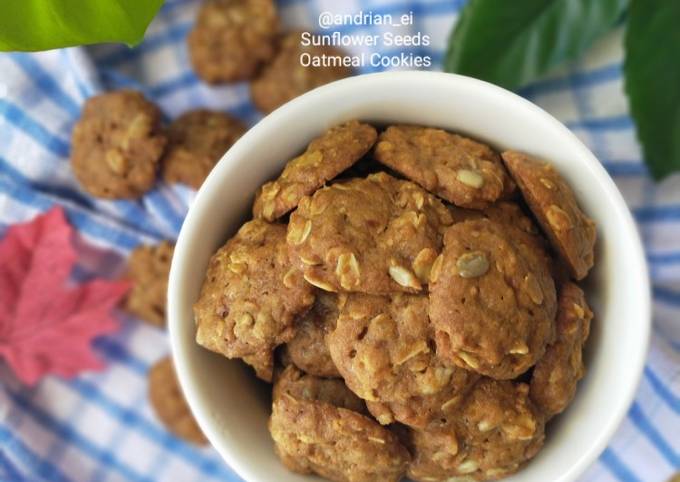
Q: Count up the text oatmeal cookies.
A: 1